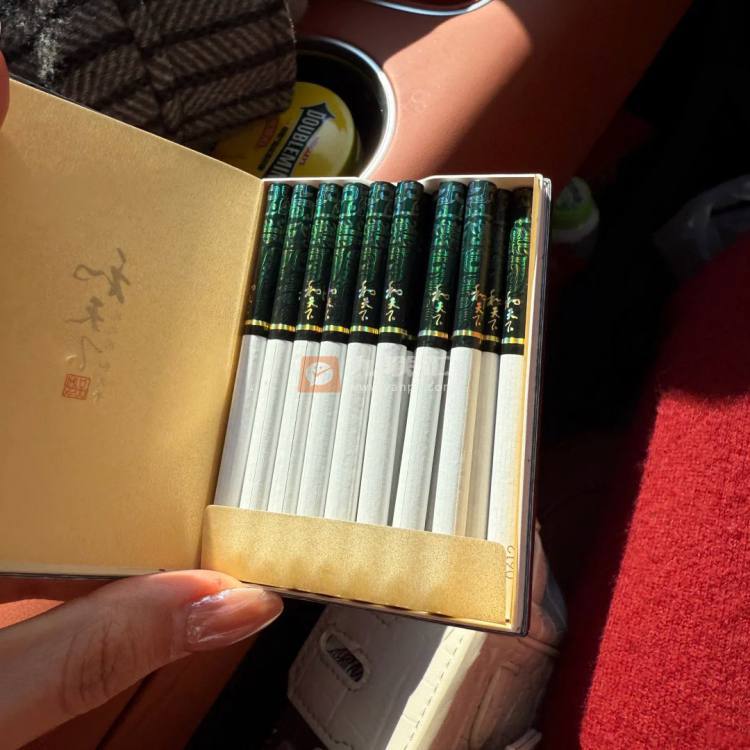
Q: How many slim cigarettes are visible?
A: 10